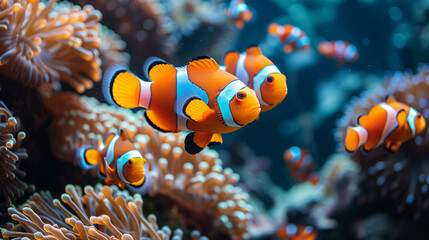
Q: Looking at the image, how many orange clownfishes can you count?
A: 9